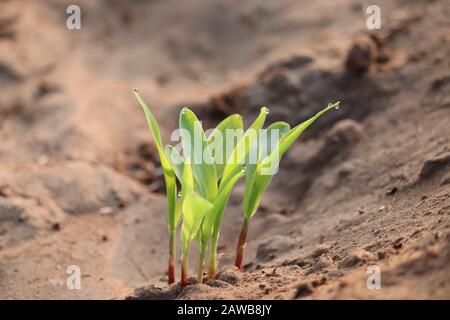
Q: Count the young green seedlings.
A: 5